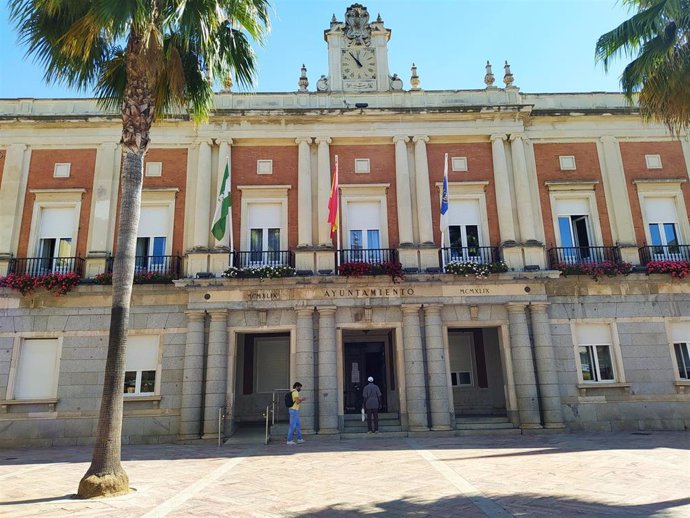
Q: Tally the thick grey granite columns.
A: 8